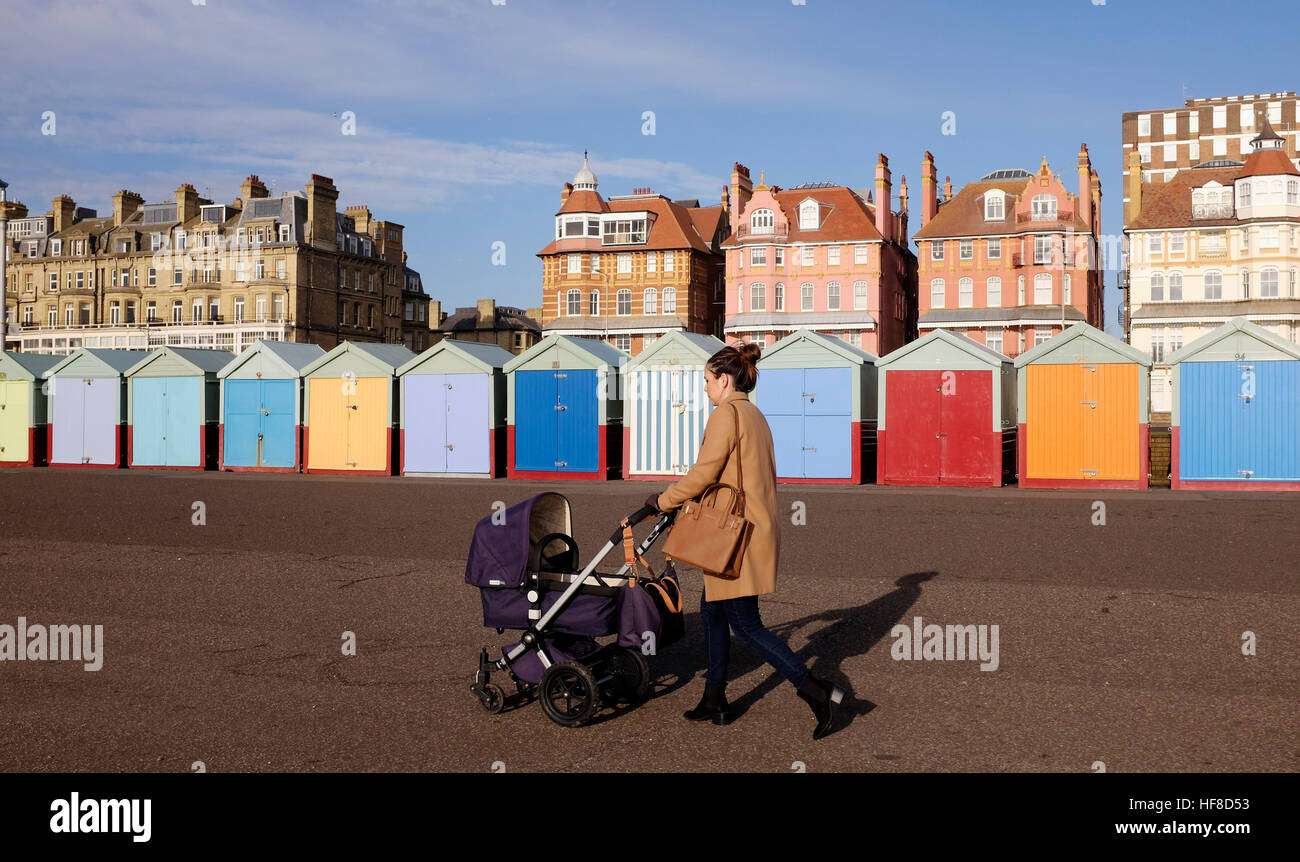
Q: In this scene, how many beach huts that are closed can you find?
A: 12